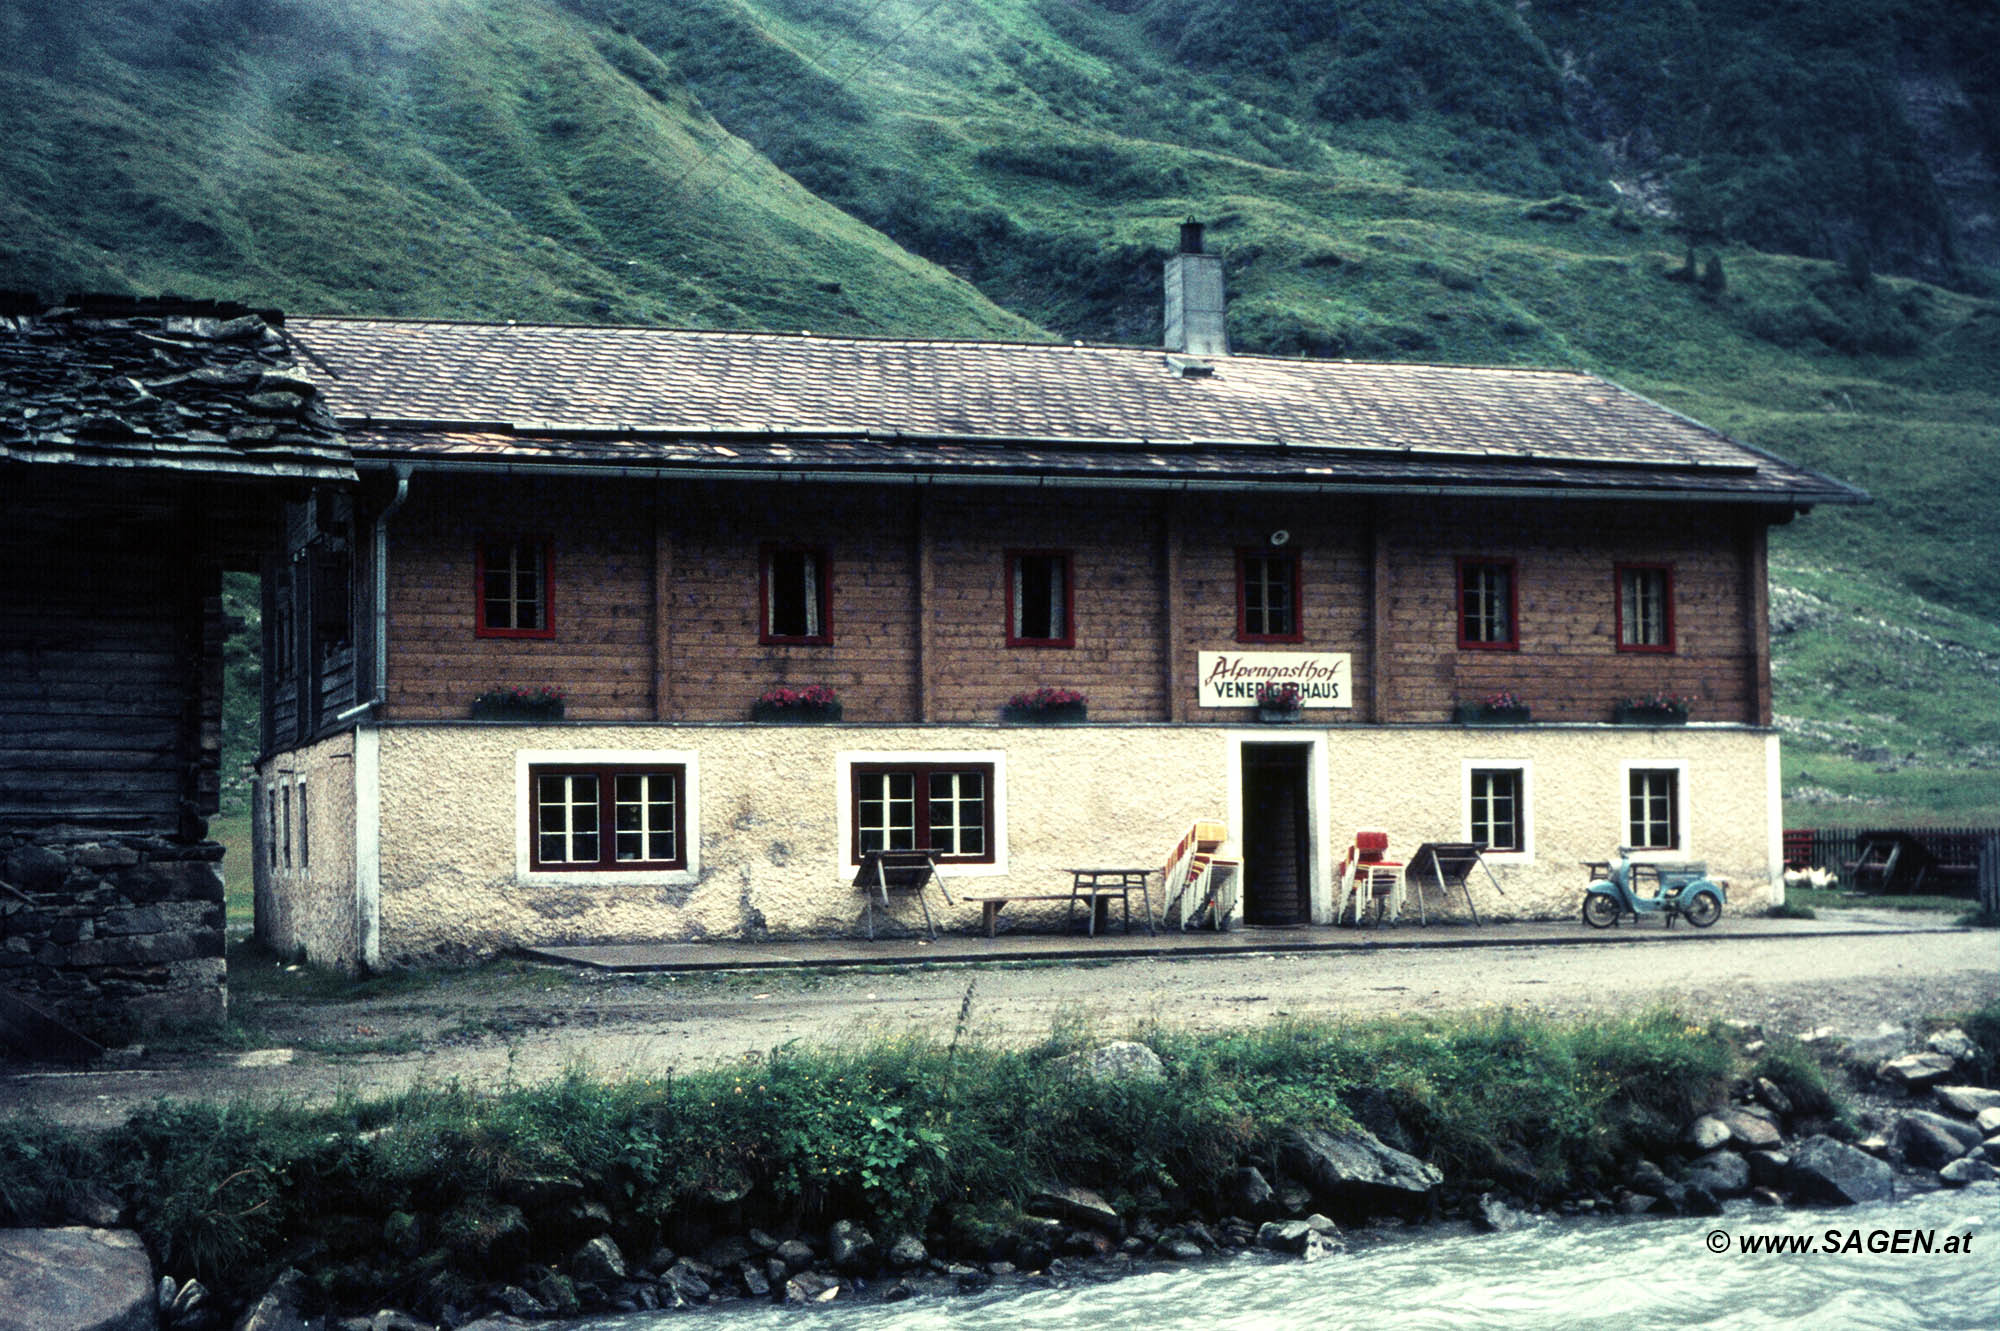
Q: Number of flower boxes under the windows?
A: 6